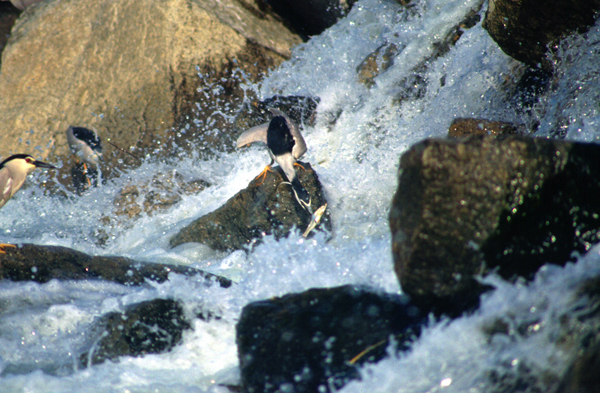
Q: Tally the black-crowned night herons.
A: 3